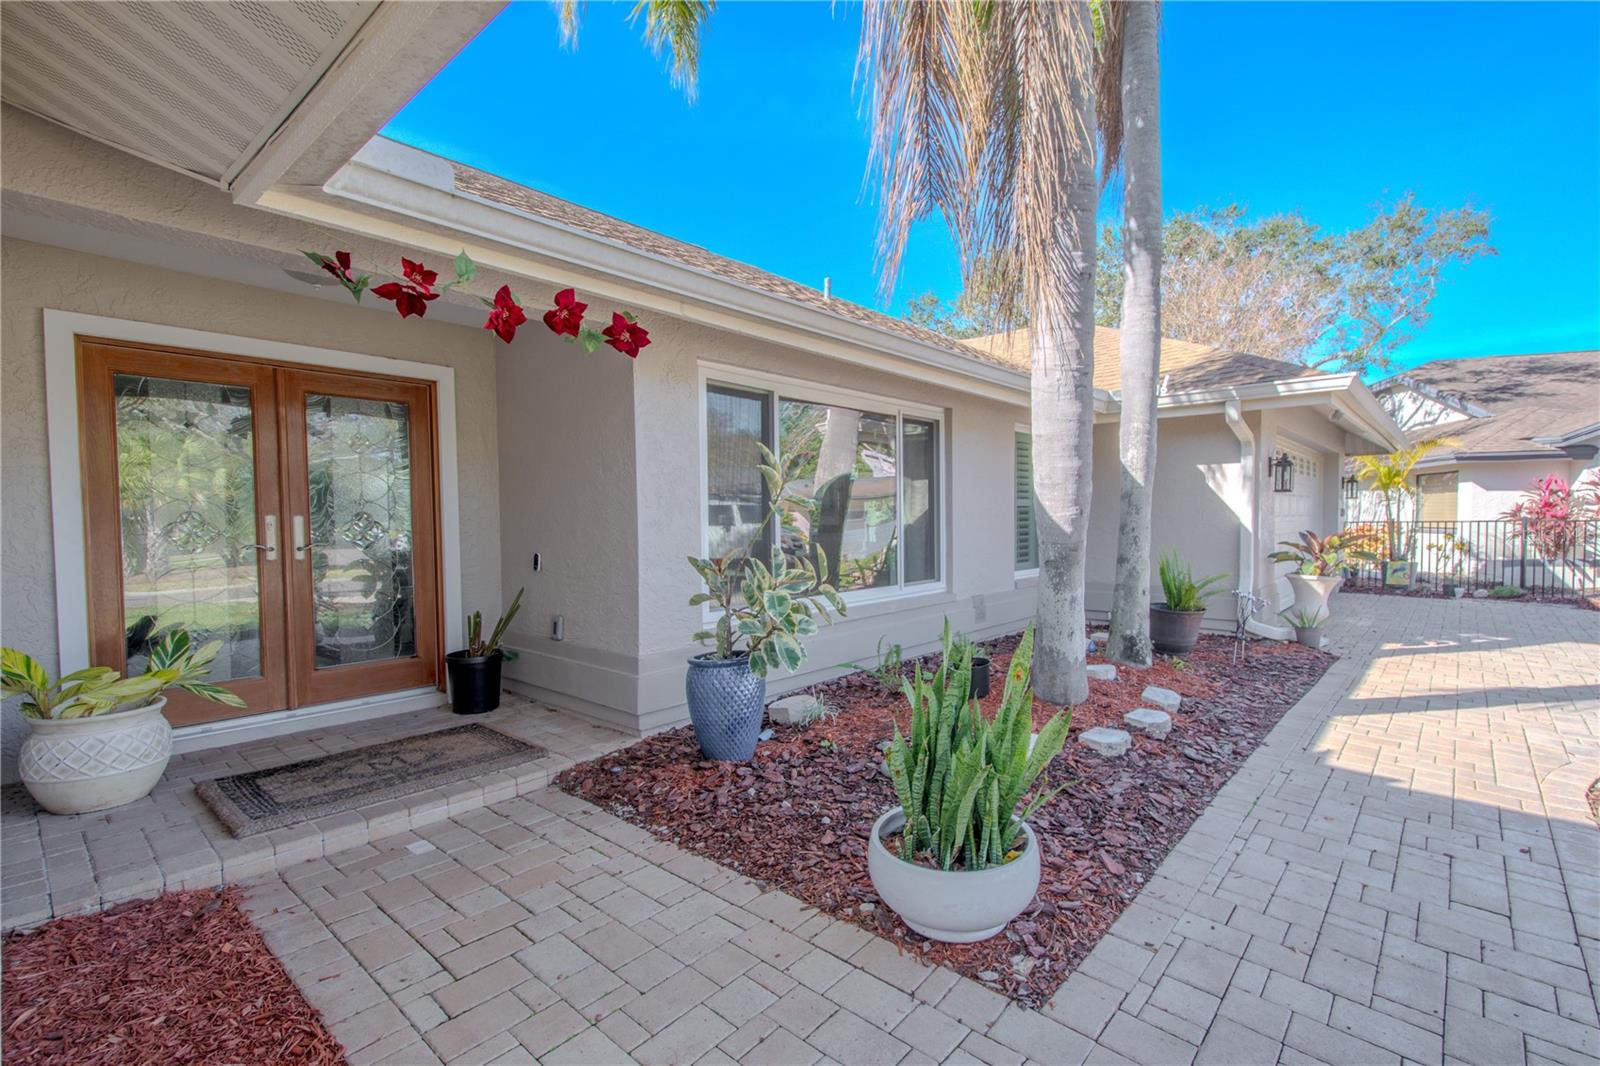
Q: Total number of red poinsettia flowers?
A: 5